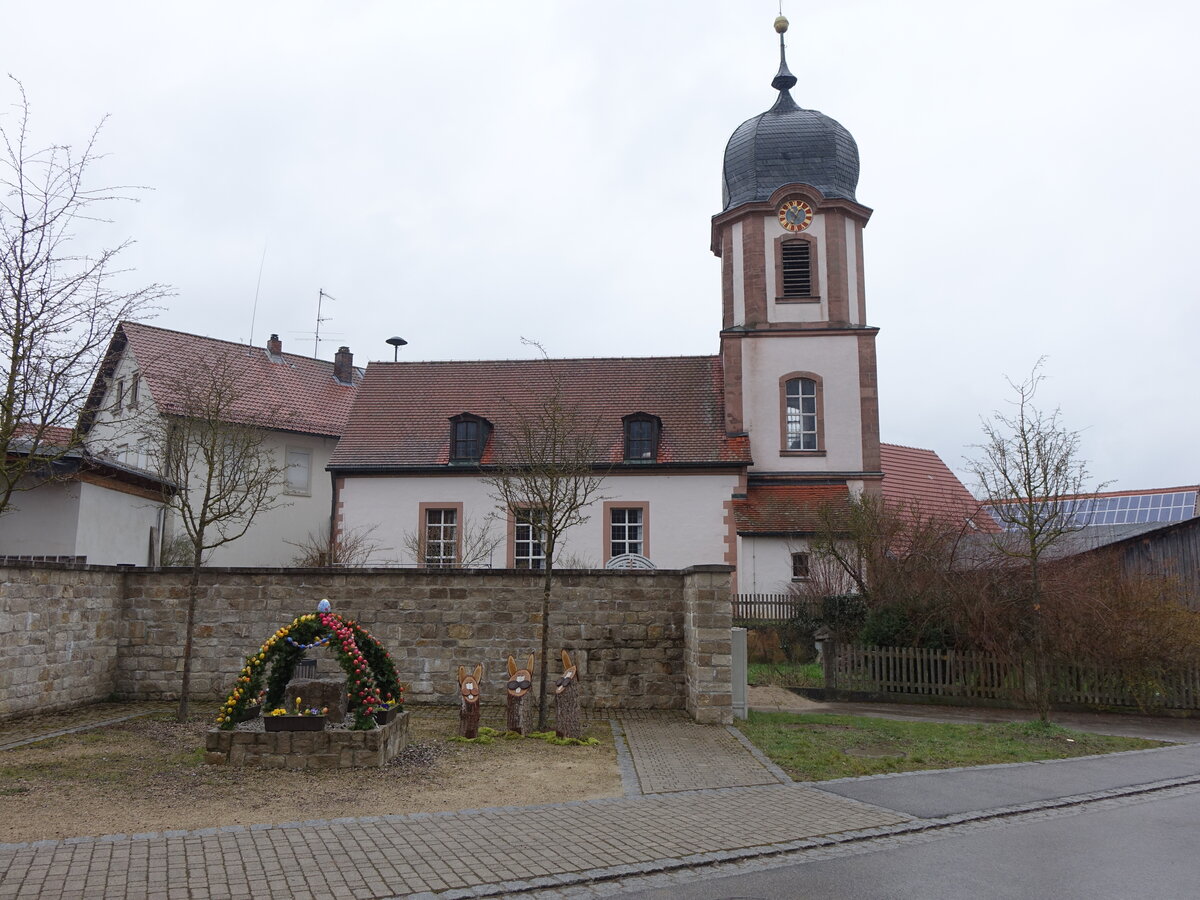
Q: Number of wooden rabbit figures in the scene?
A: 3